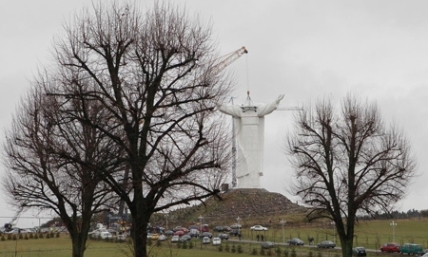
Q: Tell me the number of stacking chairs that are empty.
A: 0